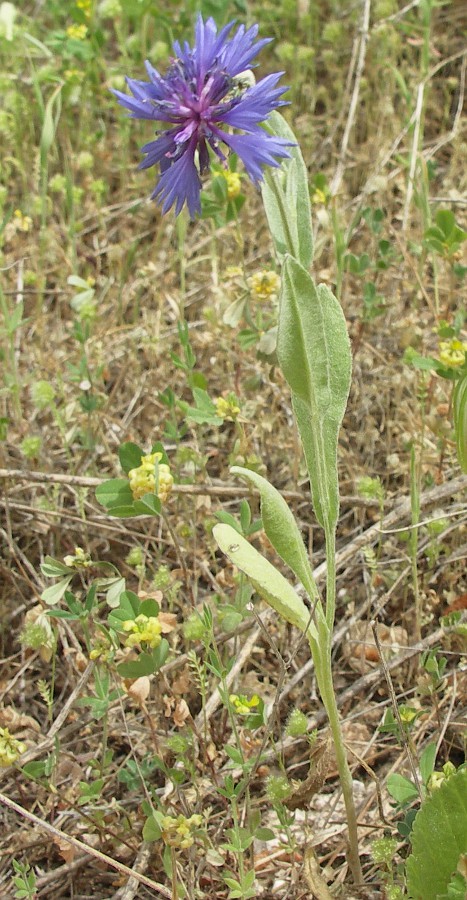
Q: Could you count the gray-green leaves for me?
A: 5